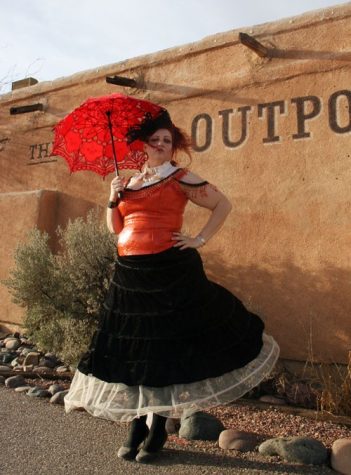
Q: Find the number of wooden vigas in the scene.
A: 3